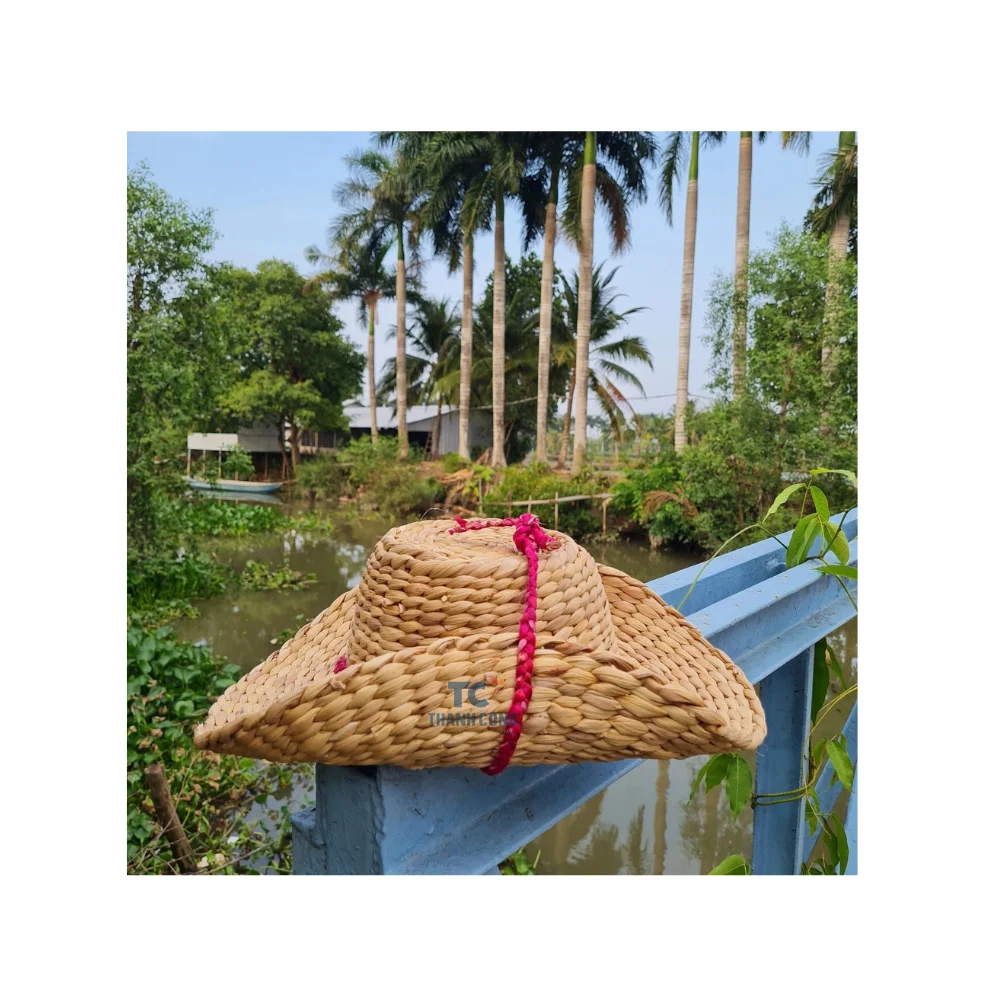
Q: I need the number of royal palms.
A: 9